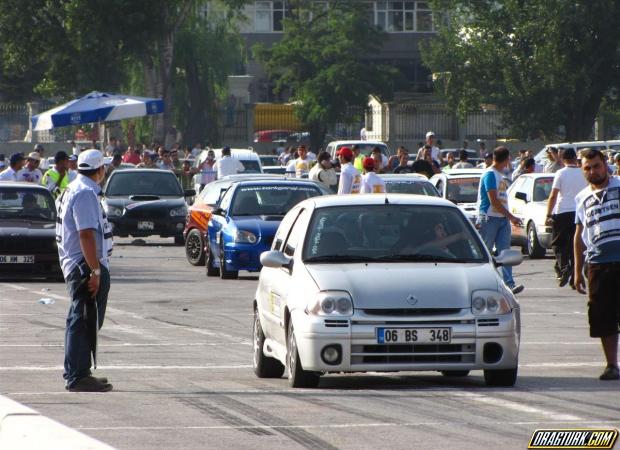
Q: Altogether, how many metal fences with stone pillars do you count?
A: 1